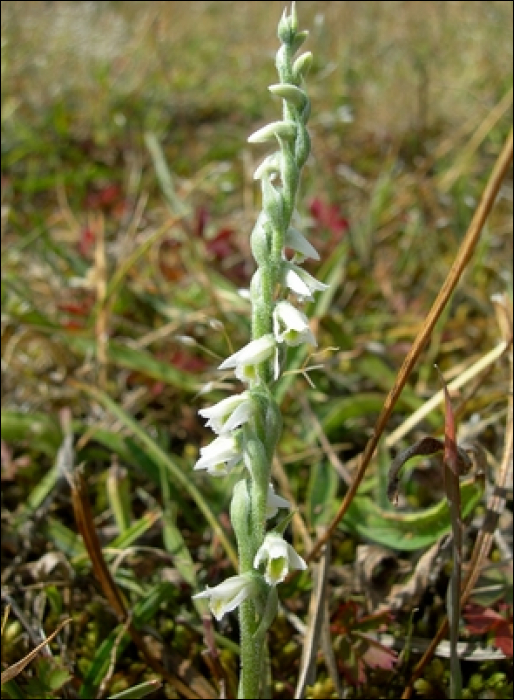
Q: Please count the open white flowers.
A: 9